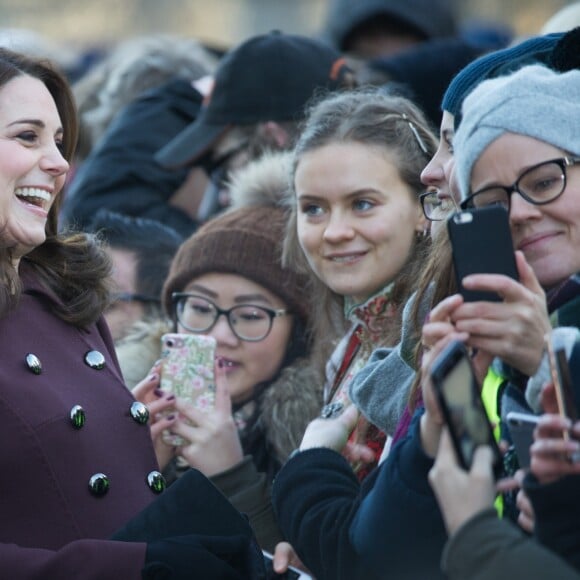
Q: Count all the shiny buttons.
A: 6